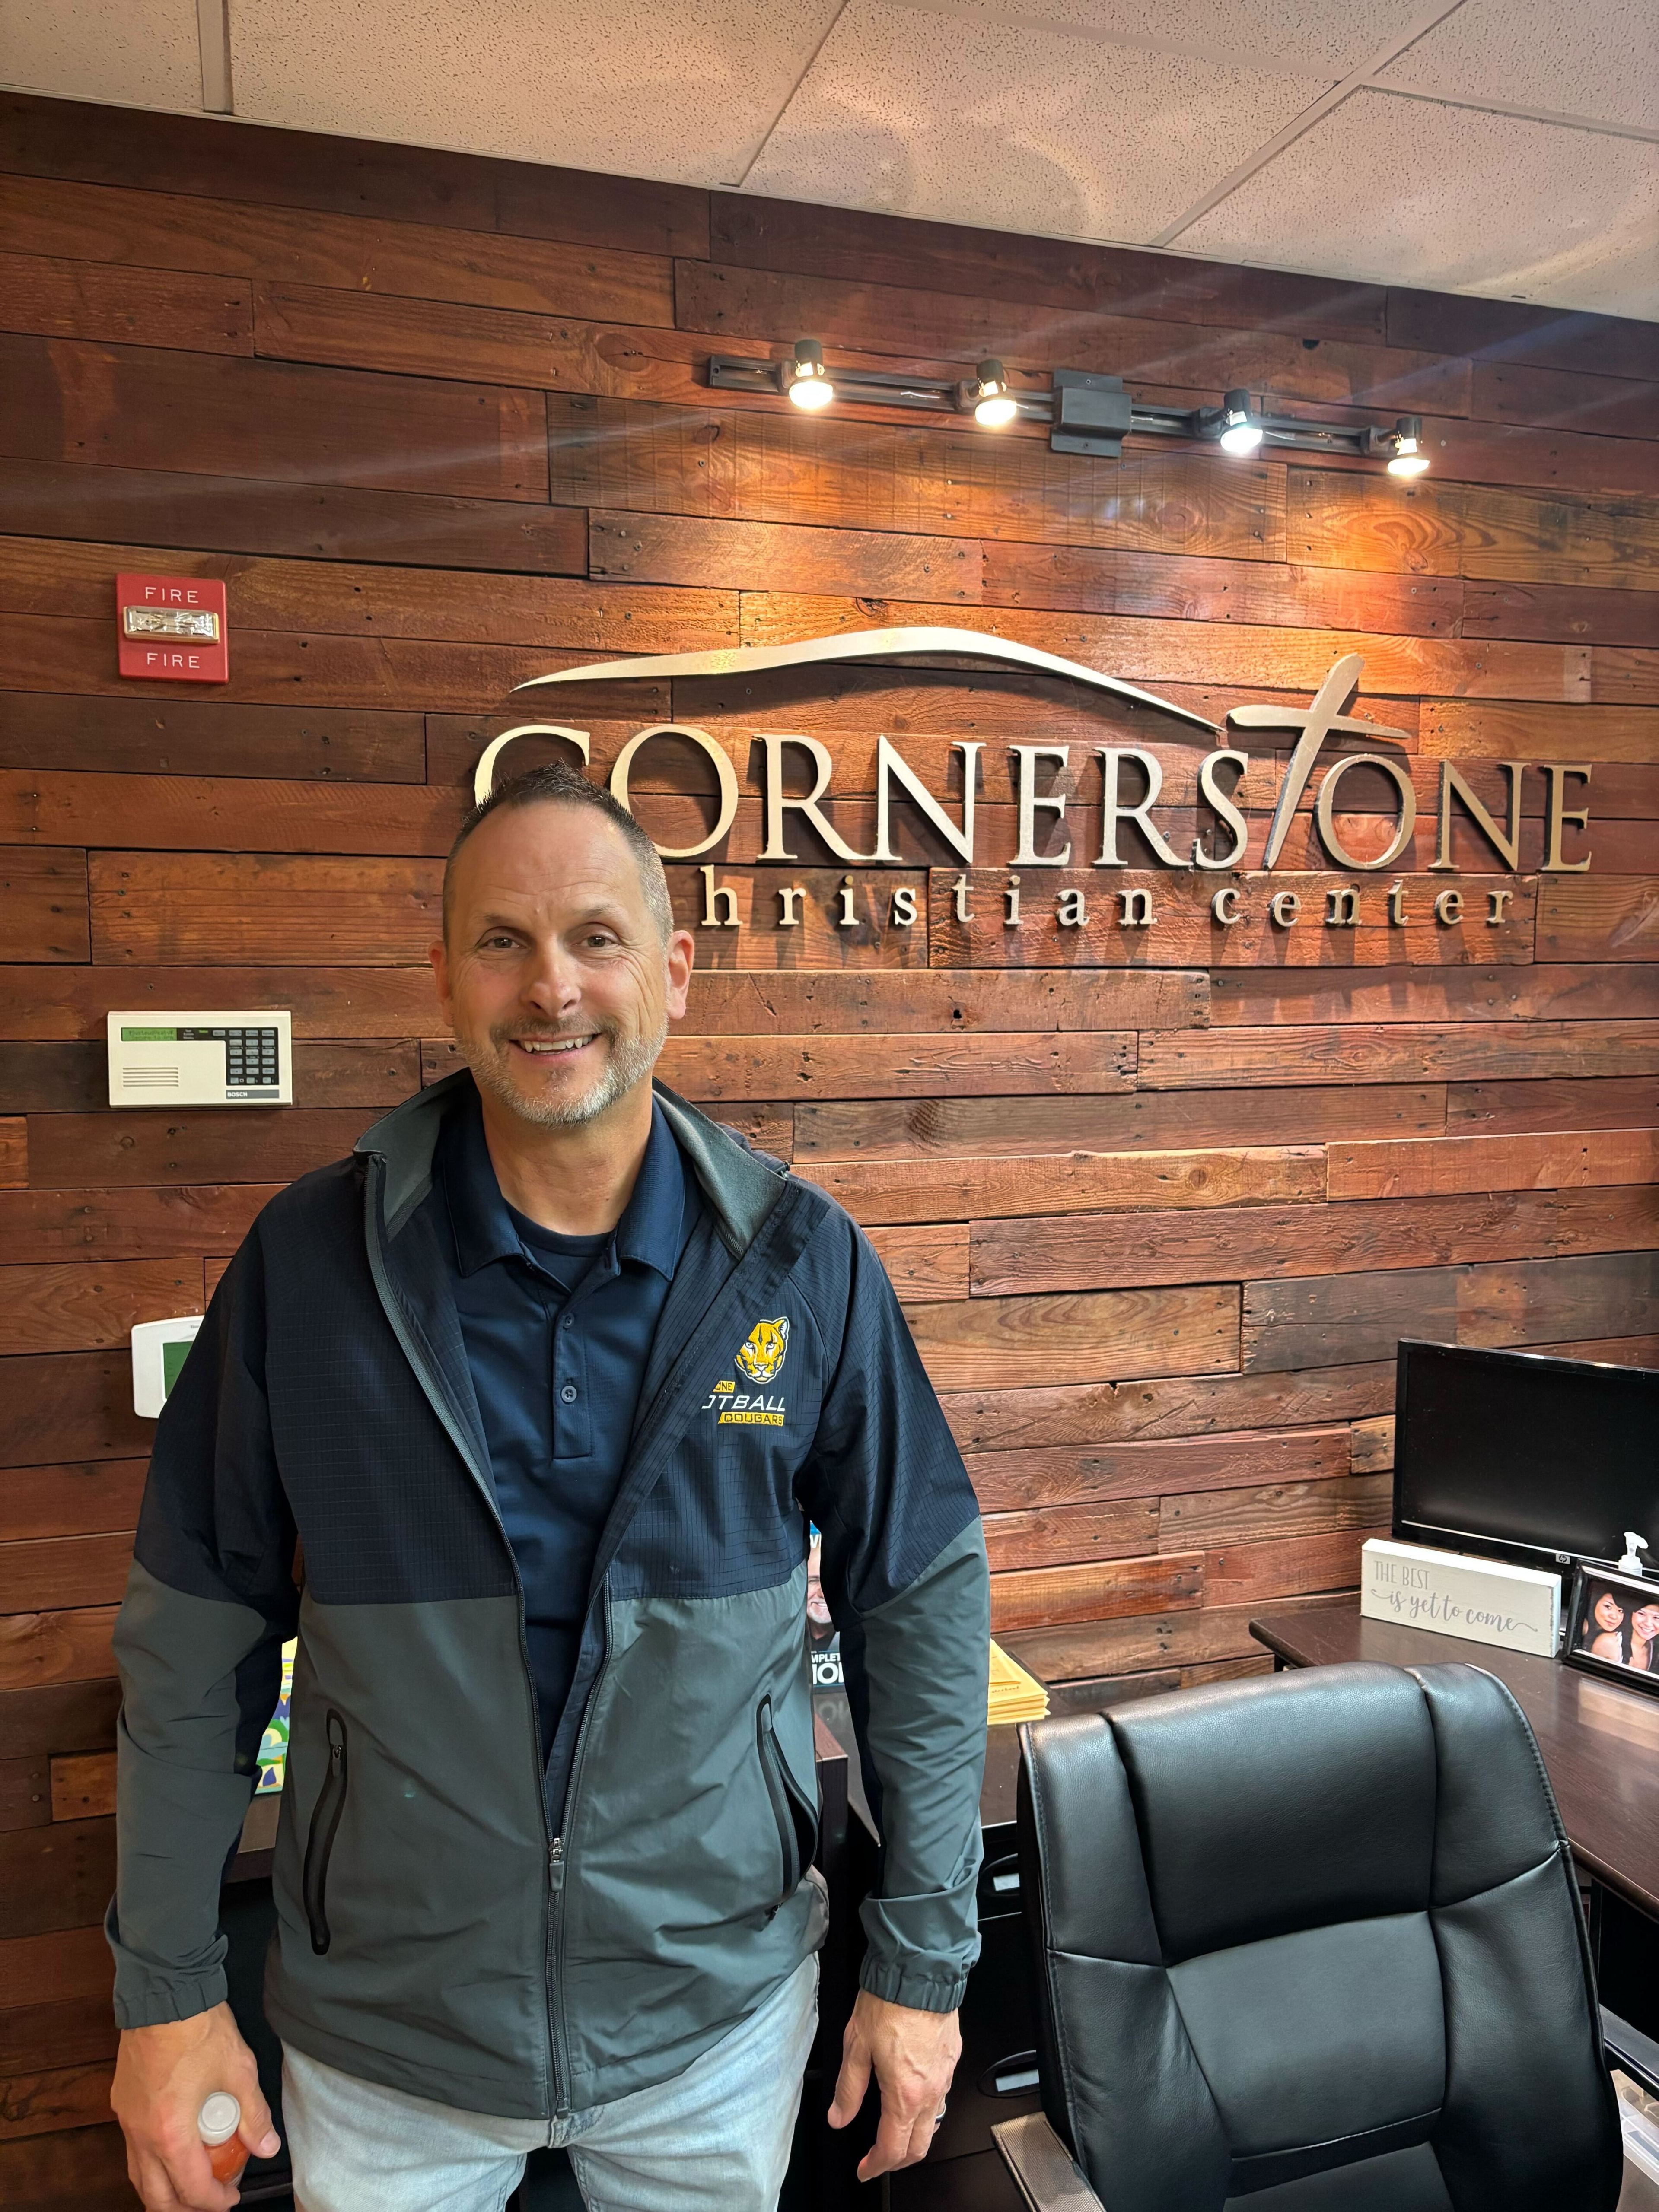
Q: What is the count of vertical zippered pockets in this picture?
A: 2